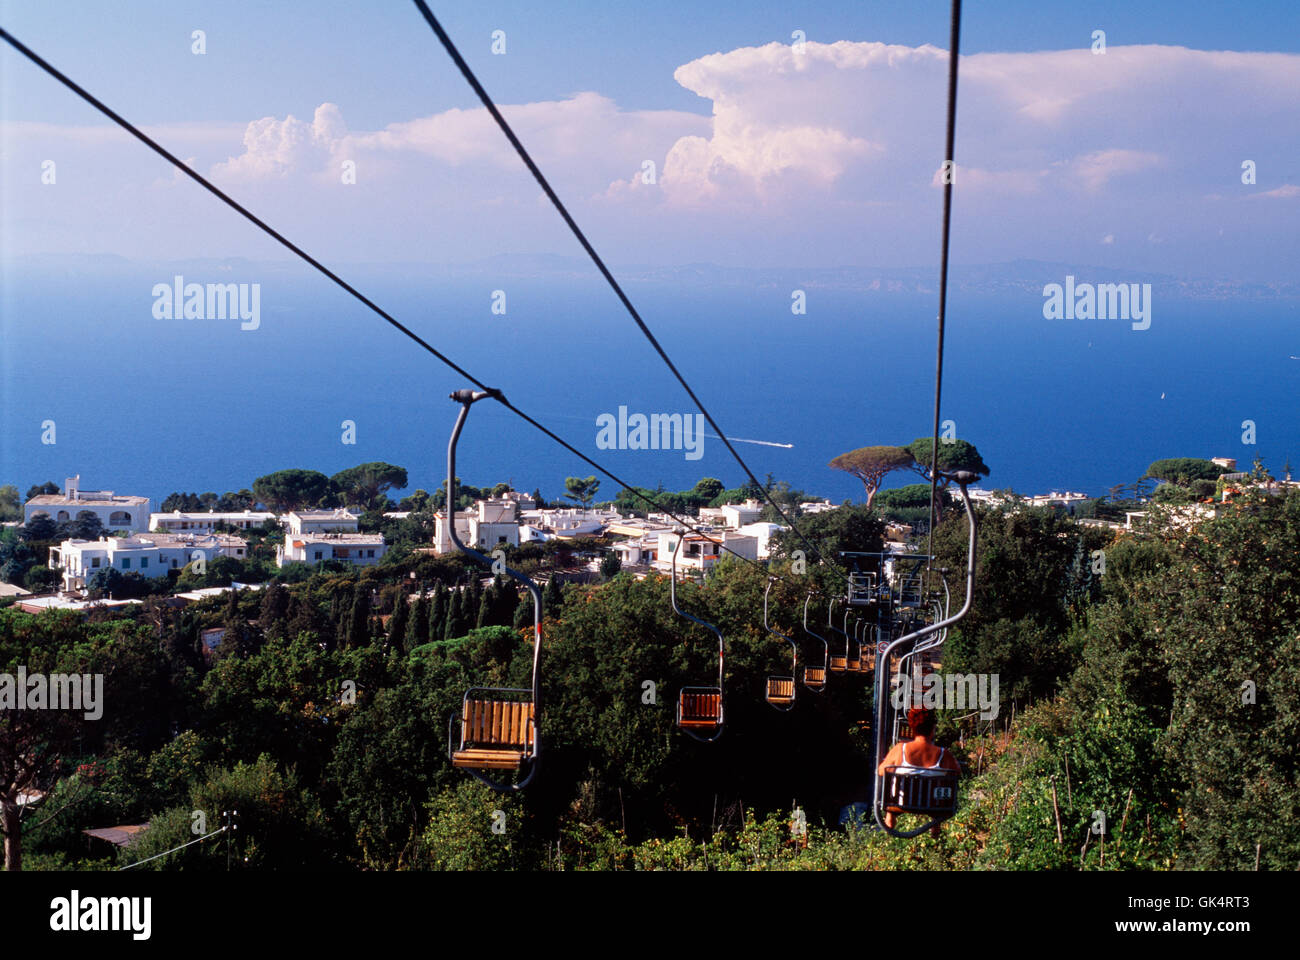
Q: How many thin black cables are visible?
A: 3